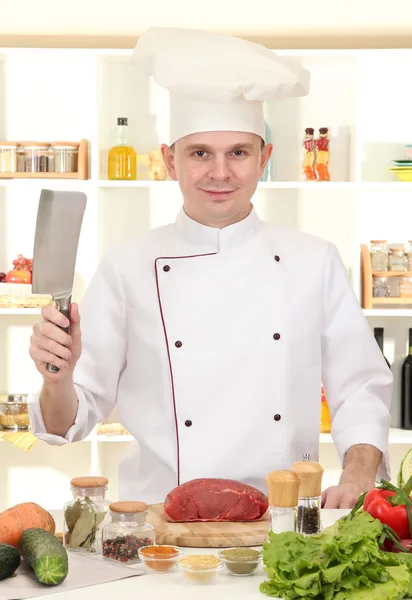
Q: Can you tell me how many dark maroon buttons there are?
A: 6